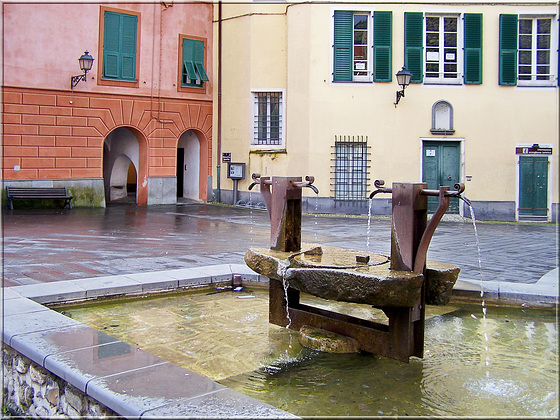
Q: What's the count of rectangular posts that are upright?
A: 2